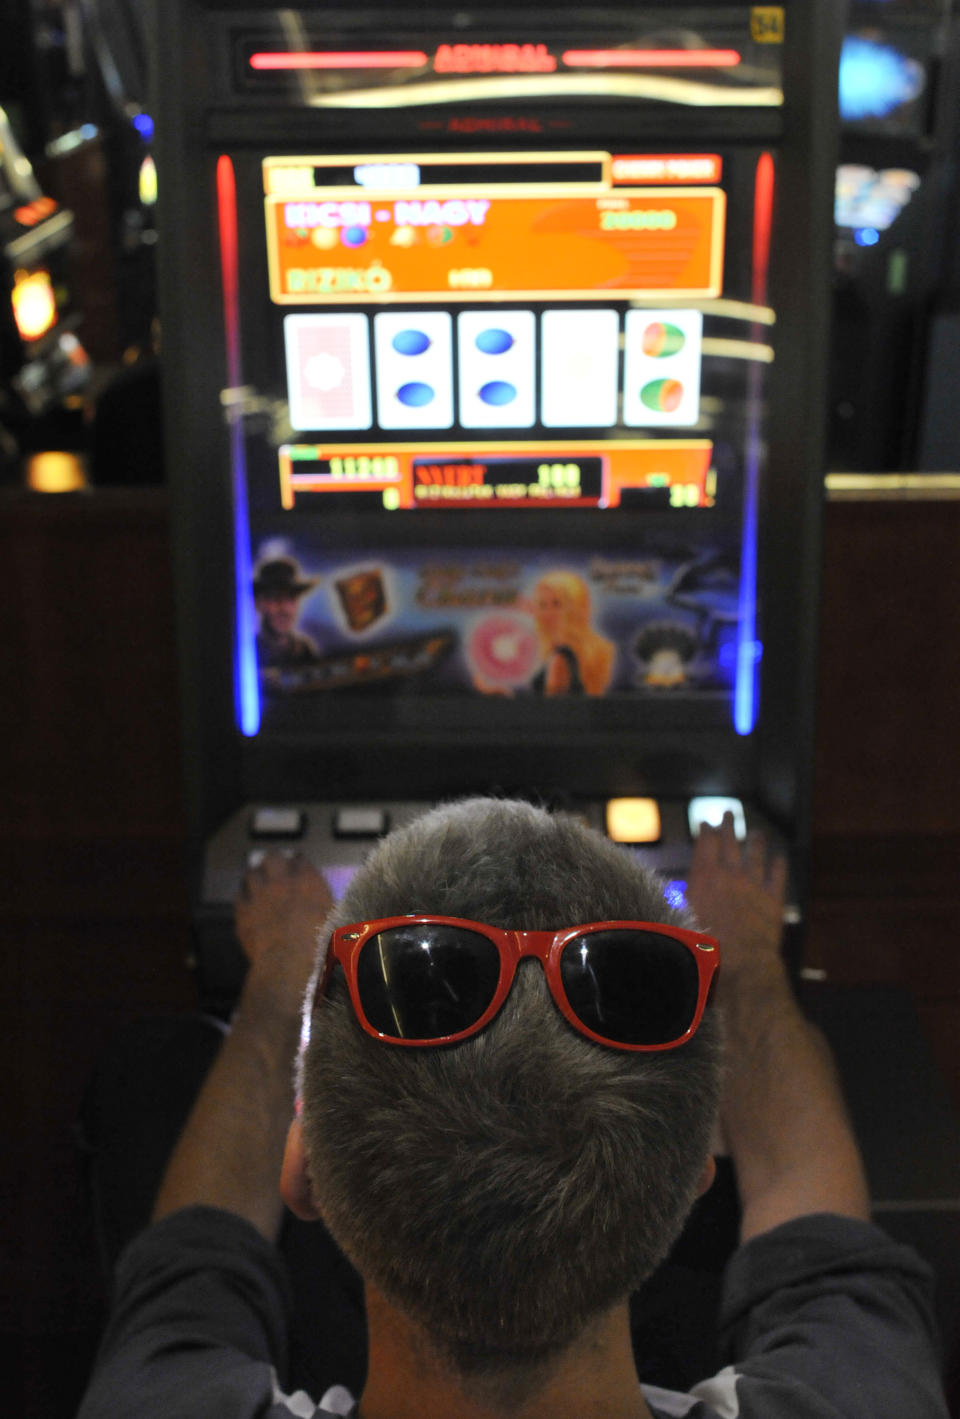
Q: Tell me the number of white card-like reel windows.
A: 5